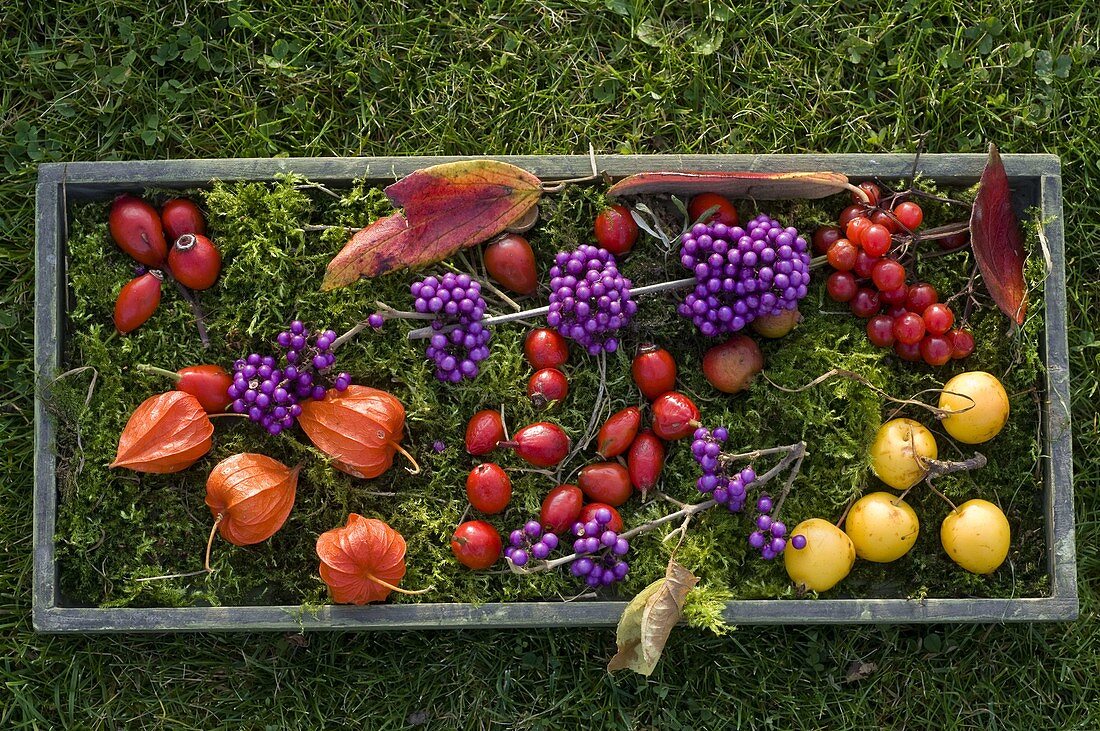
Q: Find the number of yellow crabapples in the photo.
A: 5